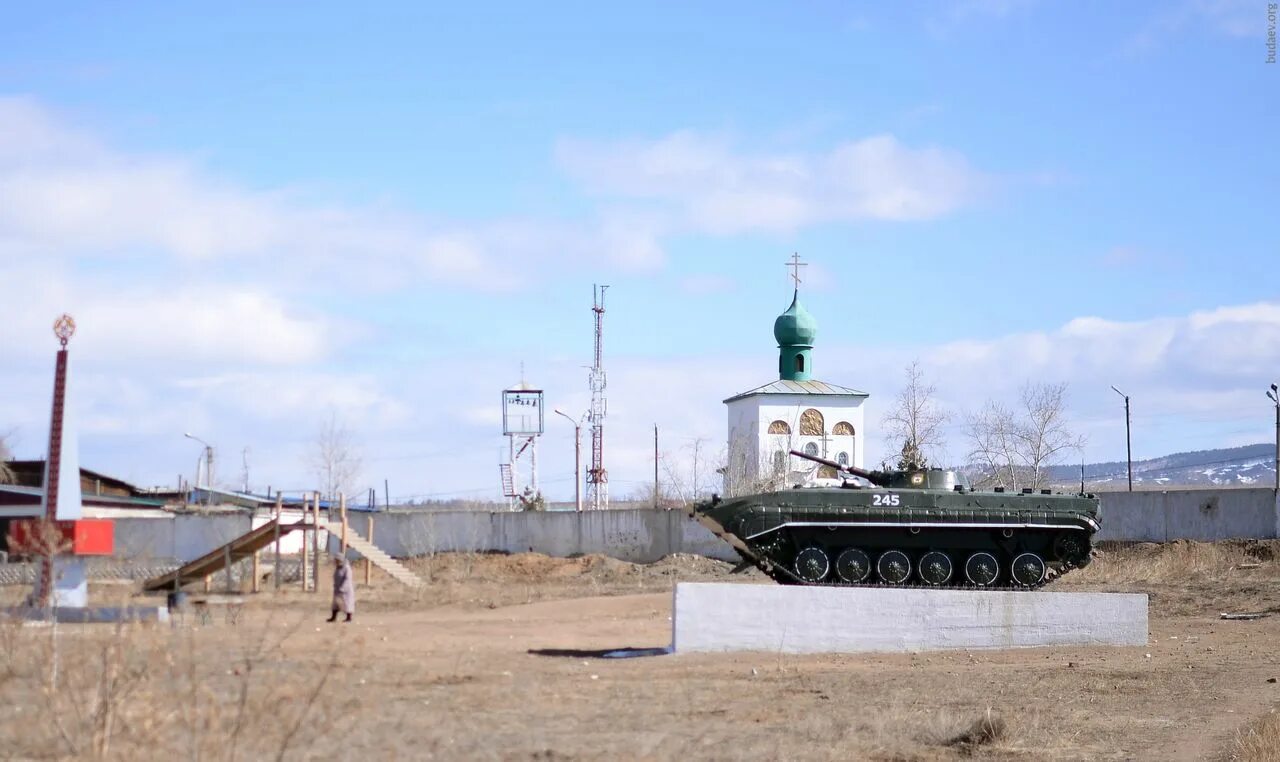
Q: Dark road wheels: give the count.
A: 6